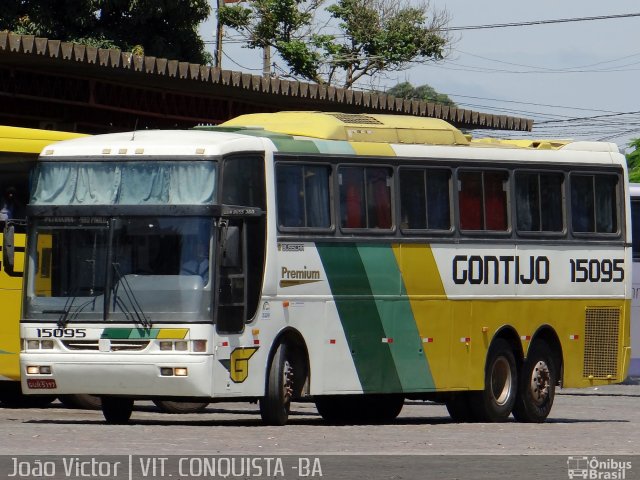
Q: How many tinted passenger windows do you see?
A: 6